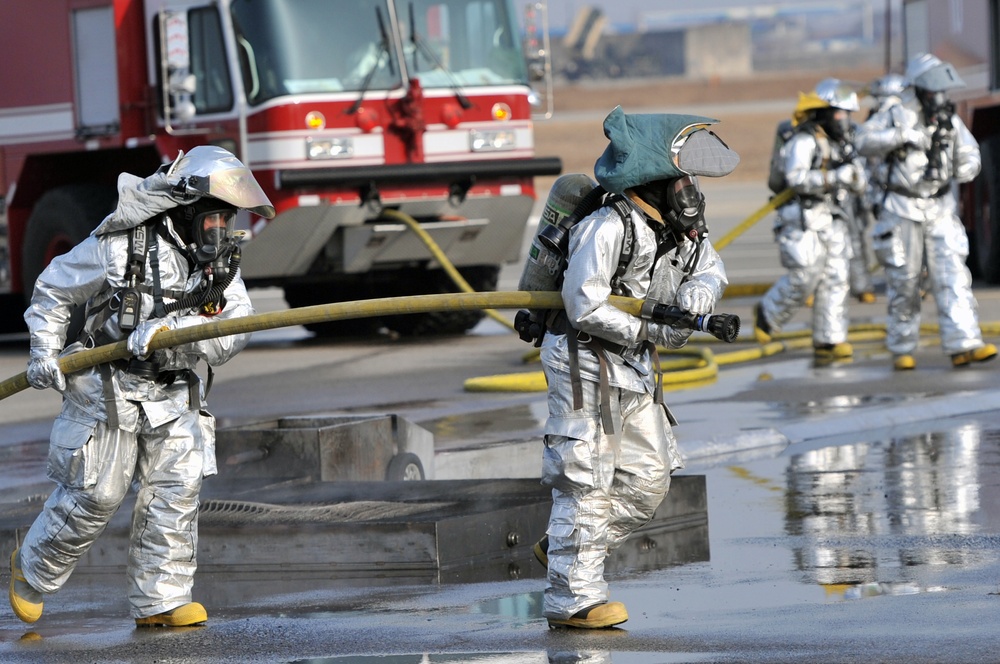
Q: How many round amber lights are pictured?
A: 2